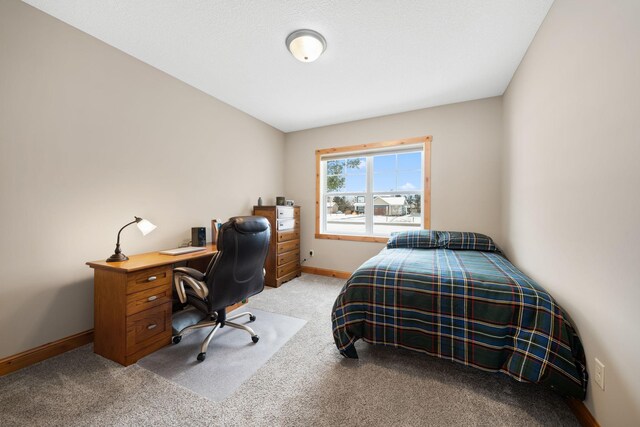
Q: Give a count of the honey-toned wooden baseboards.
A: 3